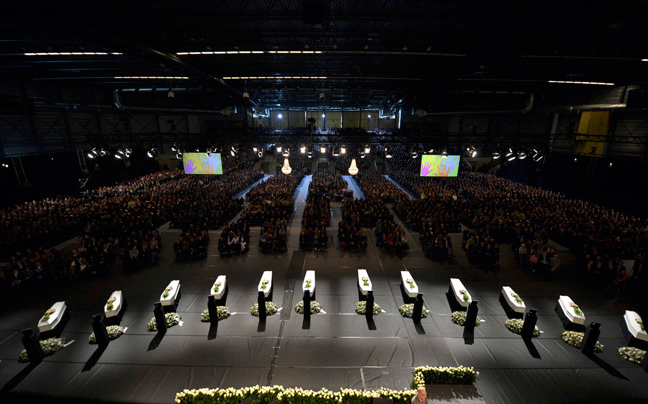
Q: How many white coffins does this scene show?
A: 12